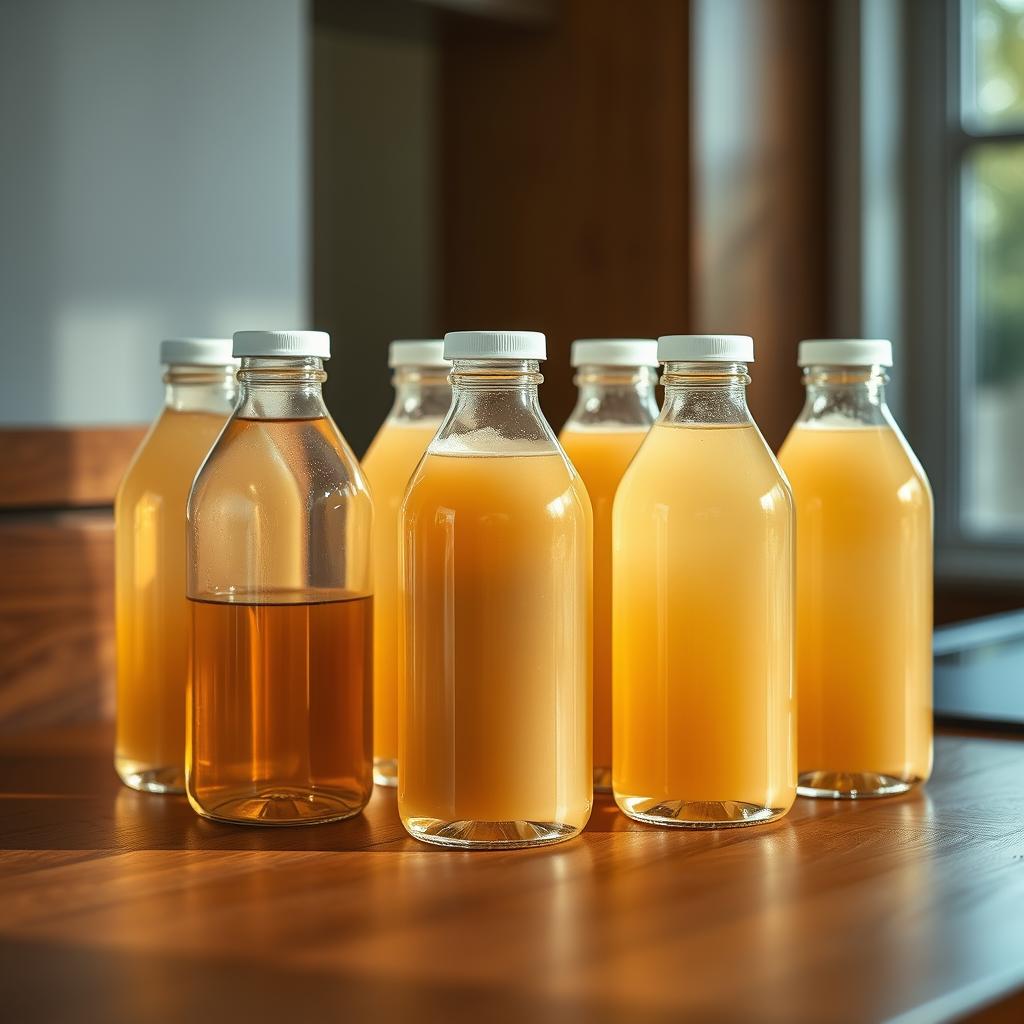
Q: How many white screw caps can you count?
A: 7